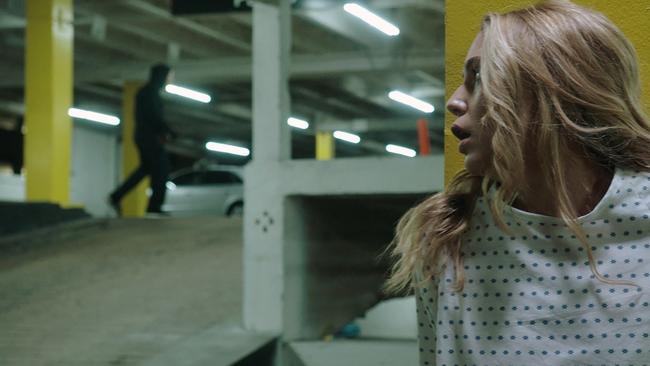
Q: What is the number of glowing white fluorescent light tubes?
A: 8